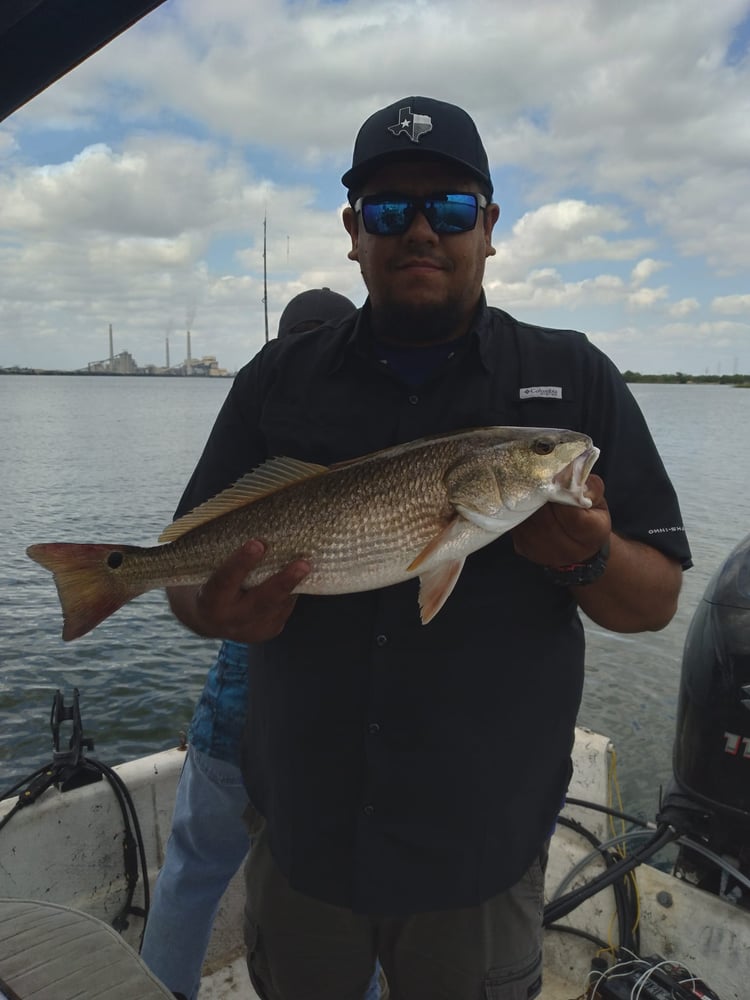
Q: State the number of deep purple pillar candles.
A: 0